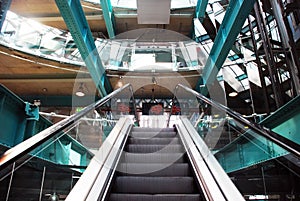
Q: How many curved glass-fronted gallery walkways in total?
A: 1